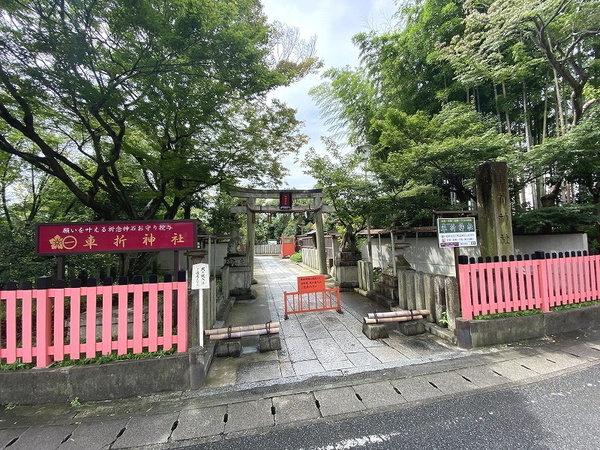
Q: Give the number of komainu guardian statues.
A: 2